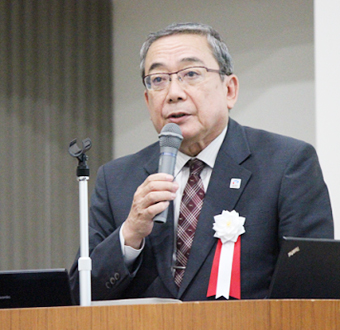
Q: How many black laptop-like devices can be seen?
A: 2